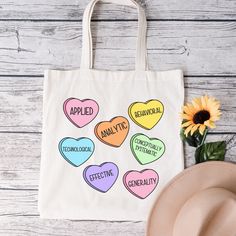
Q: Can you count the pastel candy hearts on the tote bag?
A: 7